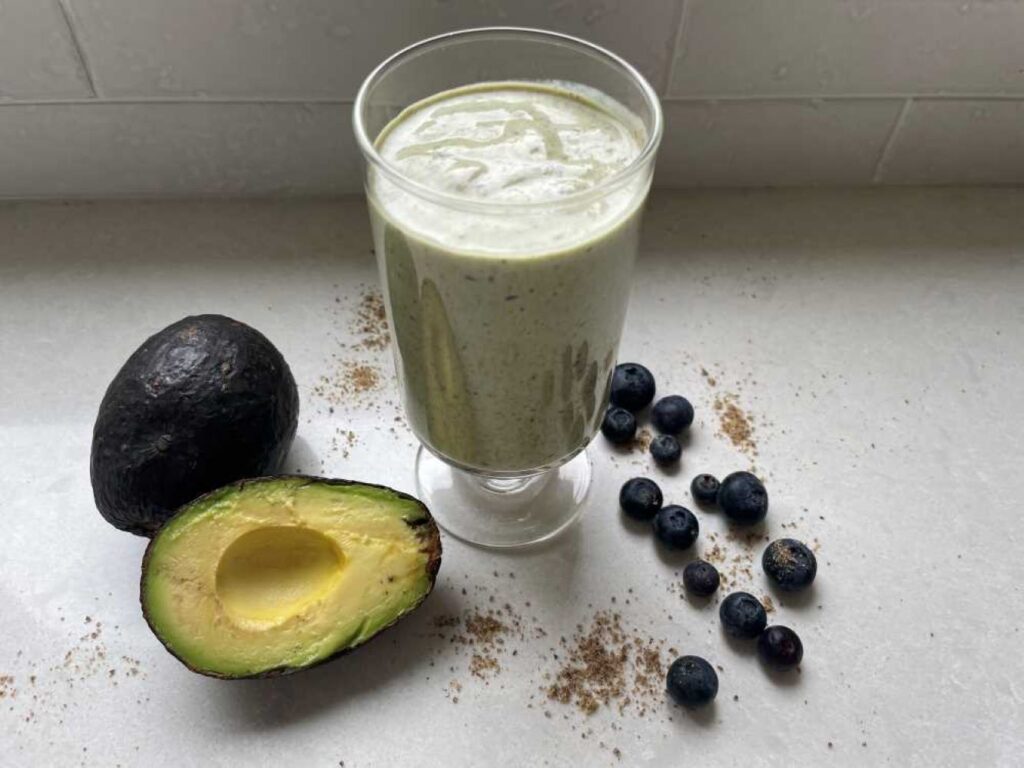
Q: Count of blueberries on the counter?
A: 13